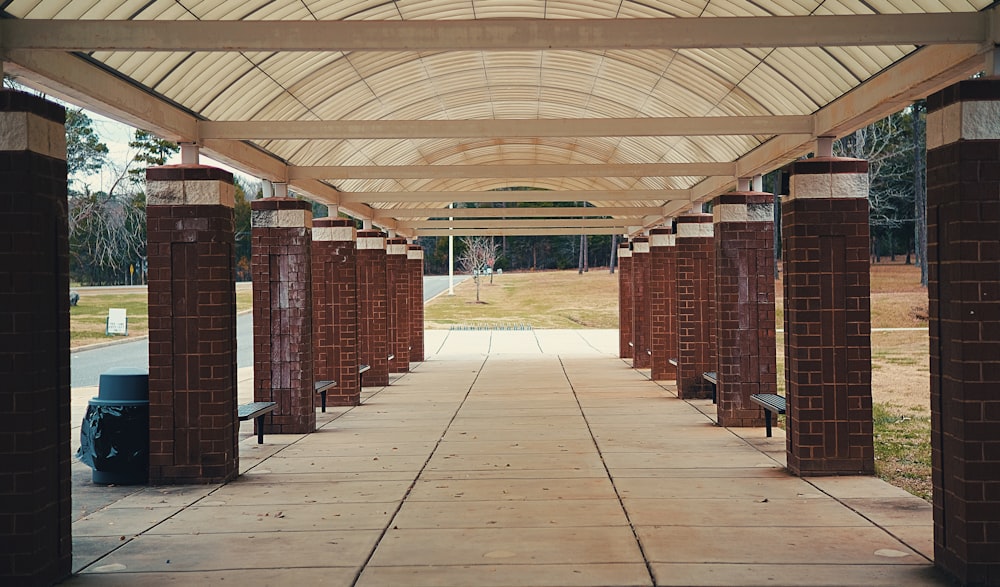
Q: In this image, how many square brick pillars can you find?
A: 14